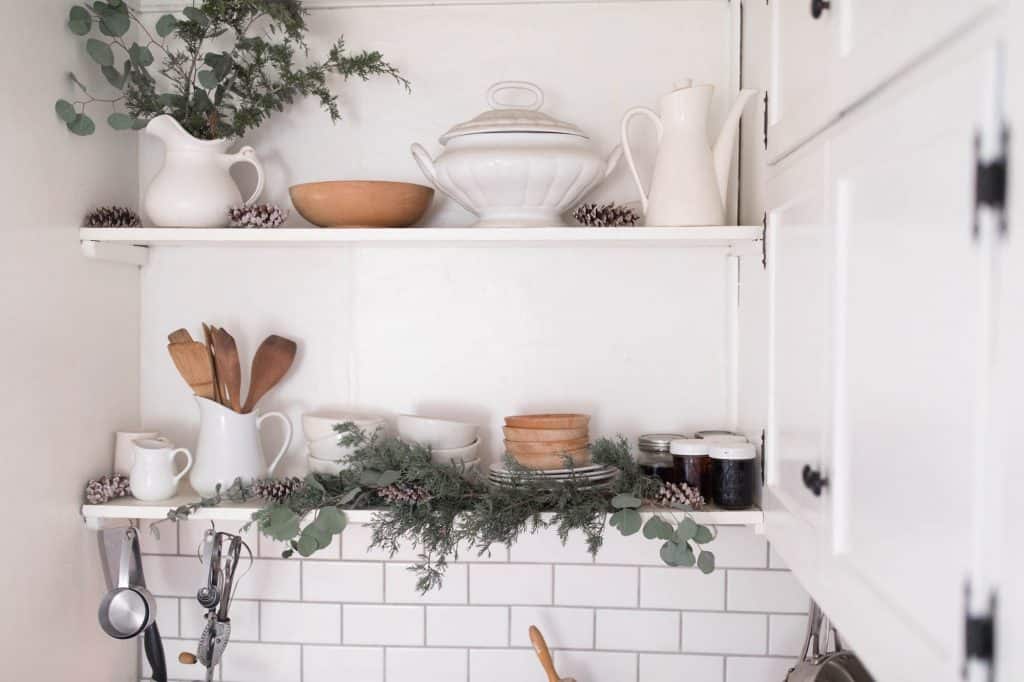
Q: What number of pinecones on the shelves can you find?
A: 7